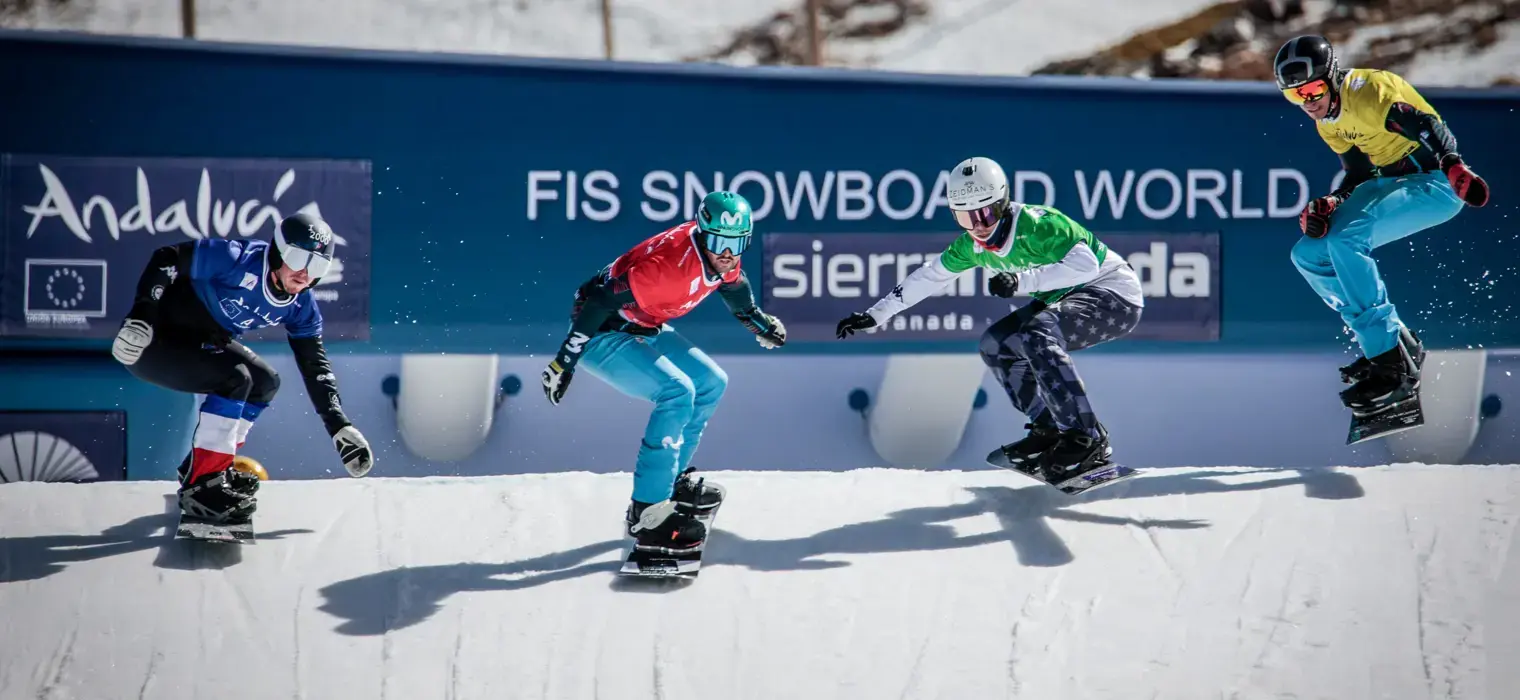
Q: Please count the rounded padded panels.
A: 3